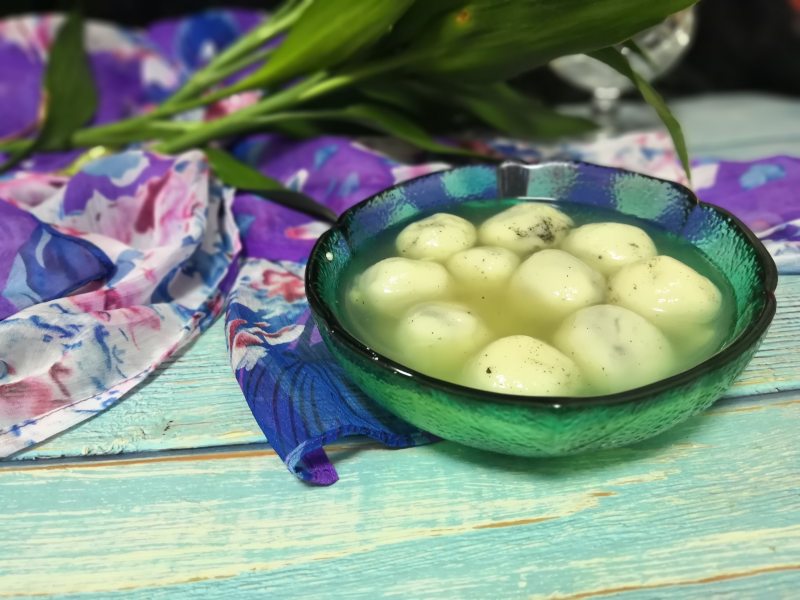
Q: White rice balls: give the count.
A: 10